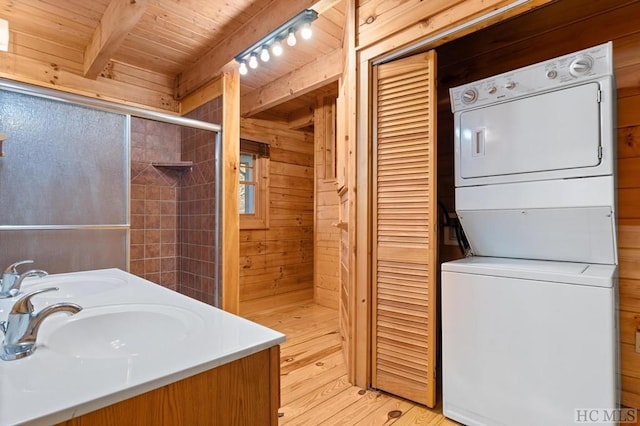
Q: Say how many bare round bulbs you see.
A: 6